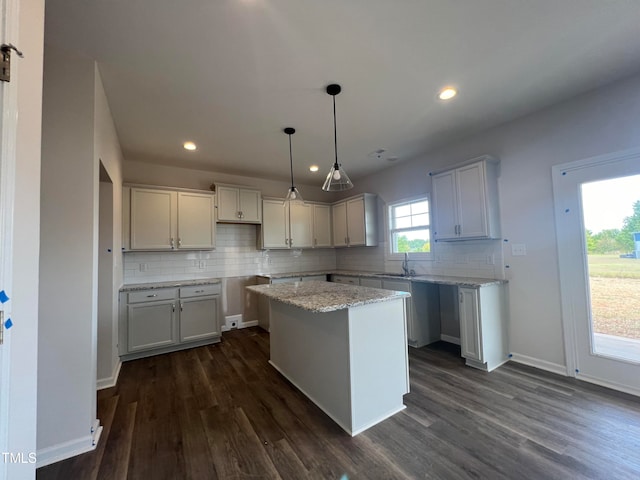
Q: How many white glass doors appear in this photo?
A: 1